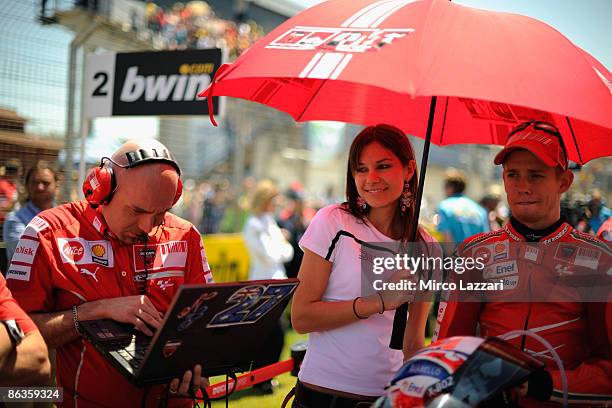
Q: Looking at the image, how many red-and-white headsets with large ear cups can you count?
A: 1